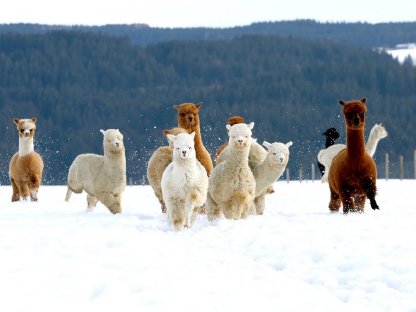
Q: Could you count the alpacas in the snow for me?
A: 11